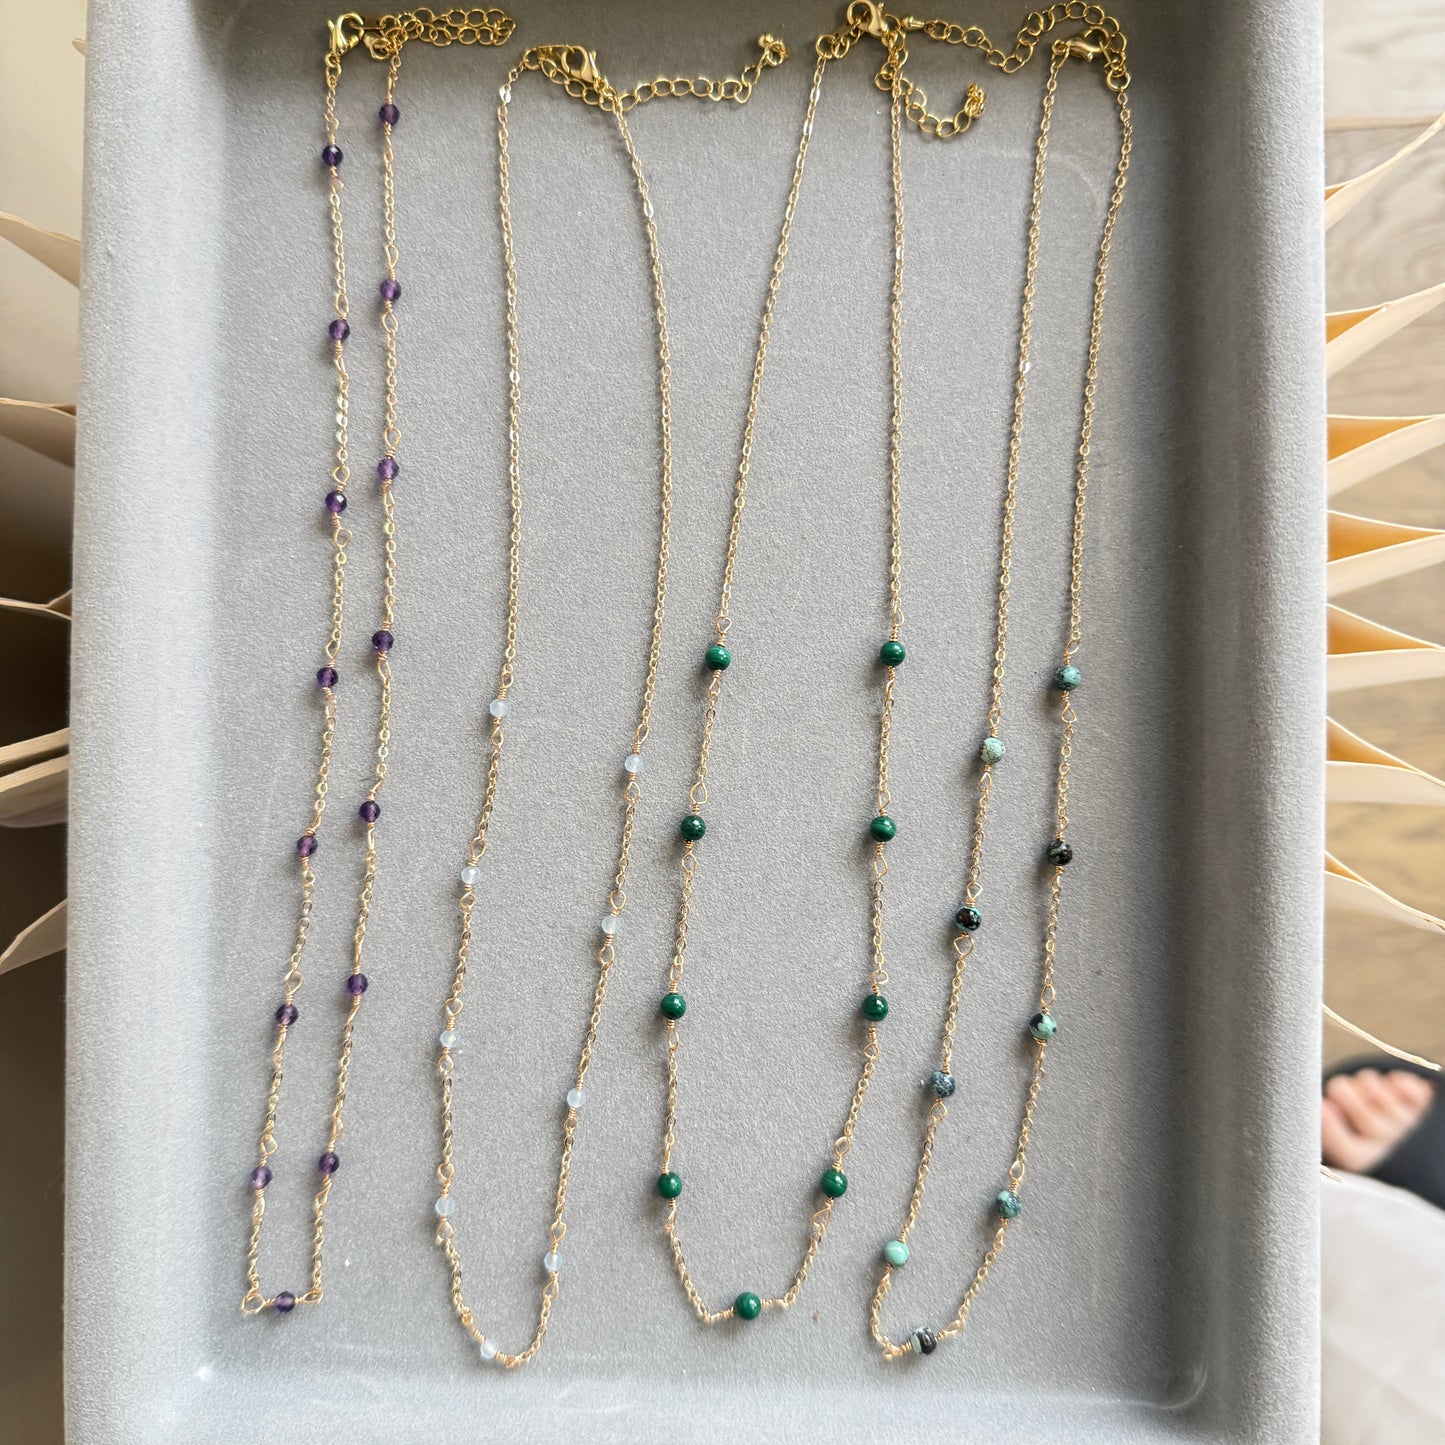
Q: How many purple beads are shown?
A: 15